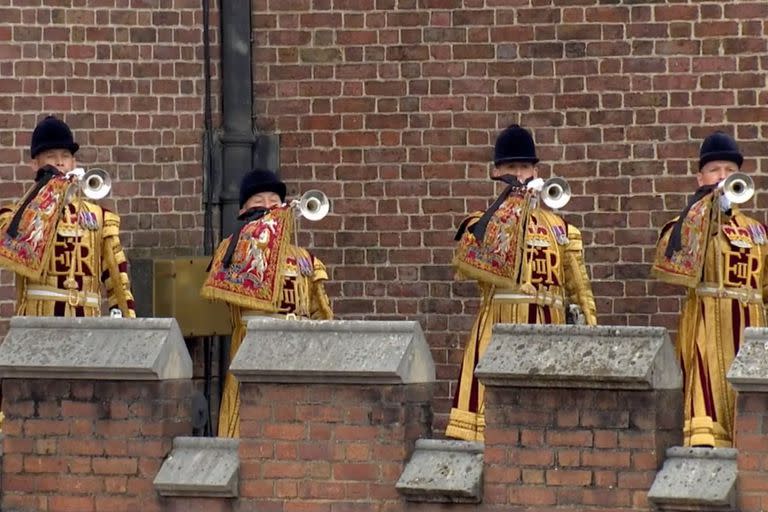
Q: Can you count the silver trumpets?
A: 4